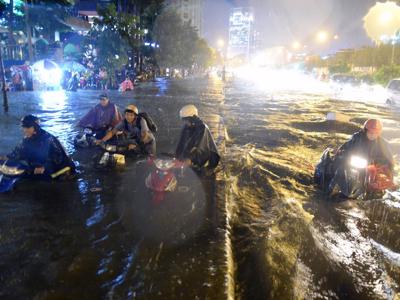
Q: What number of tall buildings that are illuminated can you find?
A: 1